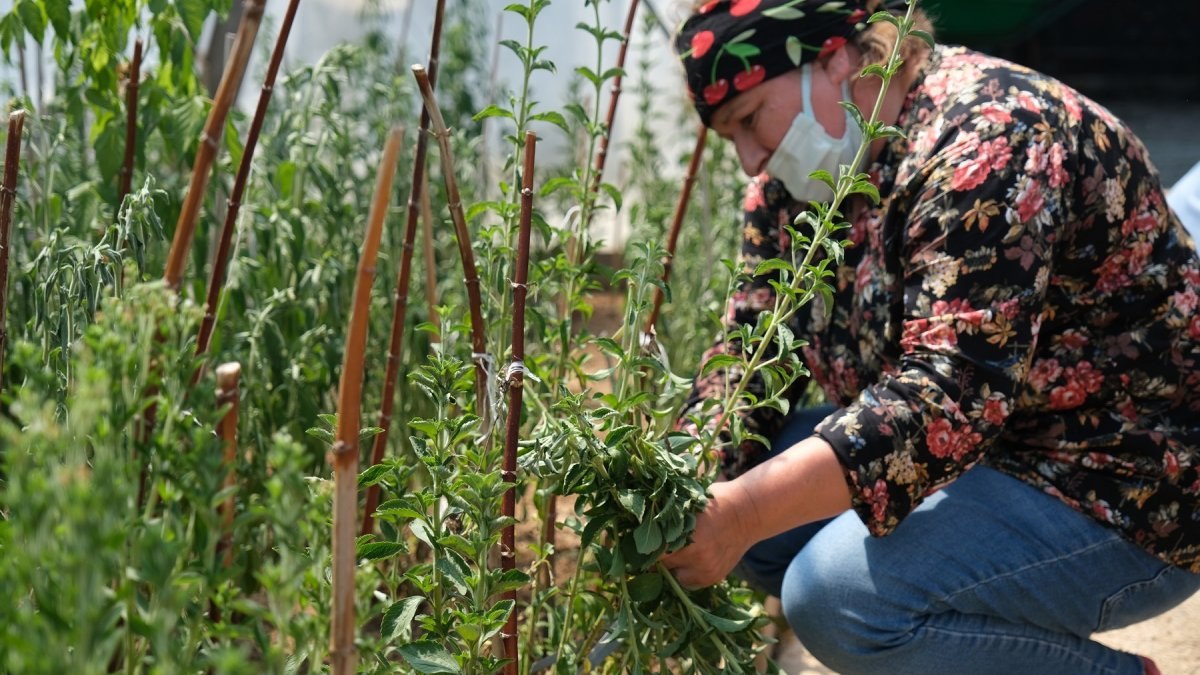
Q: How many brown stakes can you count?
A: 12